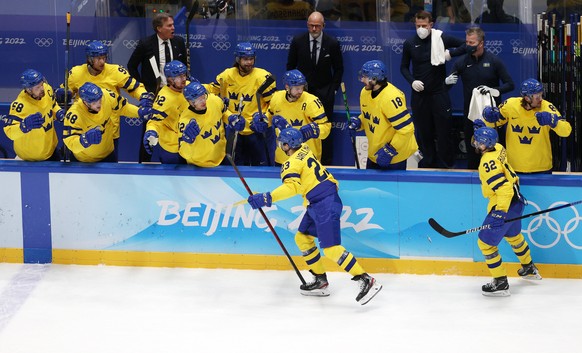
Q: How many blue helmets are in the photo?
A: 11